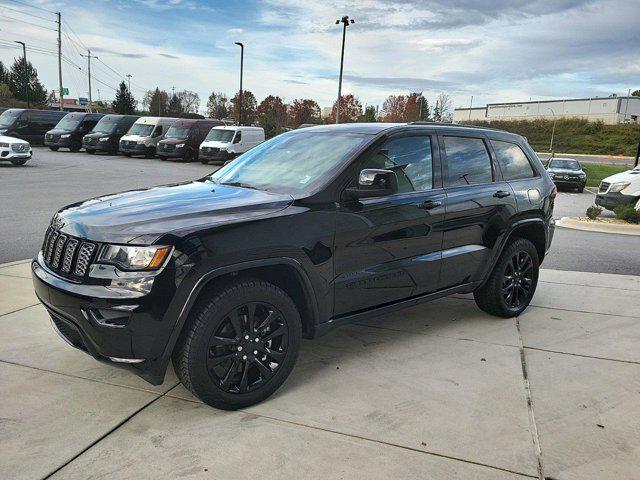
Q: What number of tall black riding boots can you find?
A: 0